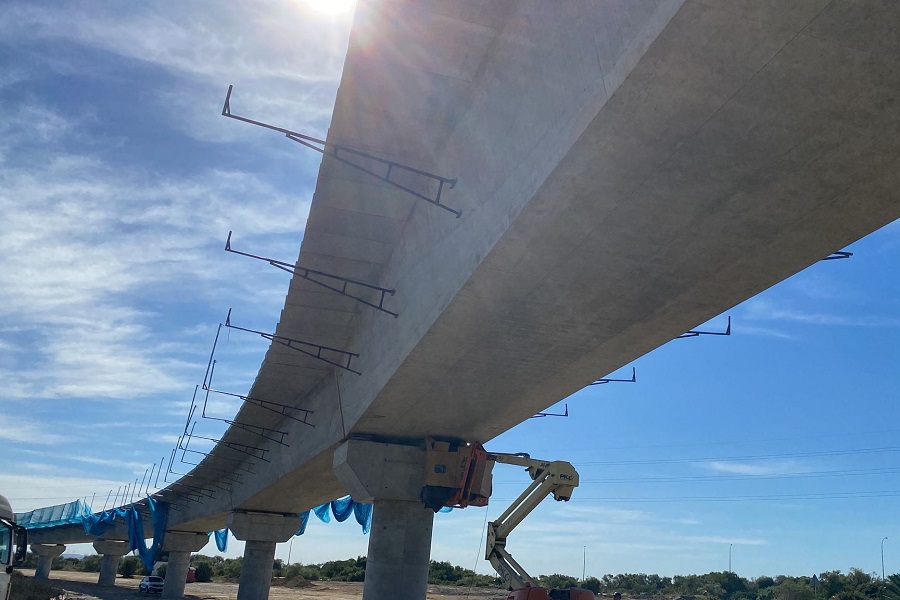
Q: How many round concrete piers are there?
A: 5